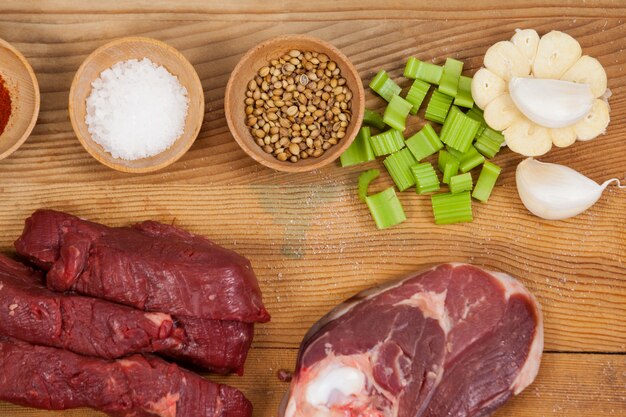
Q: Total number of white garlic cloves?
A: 2